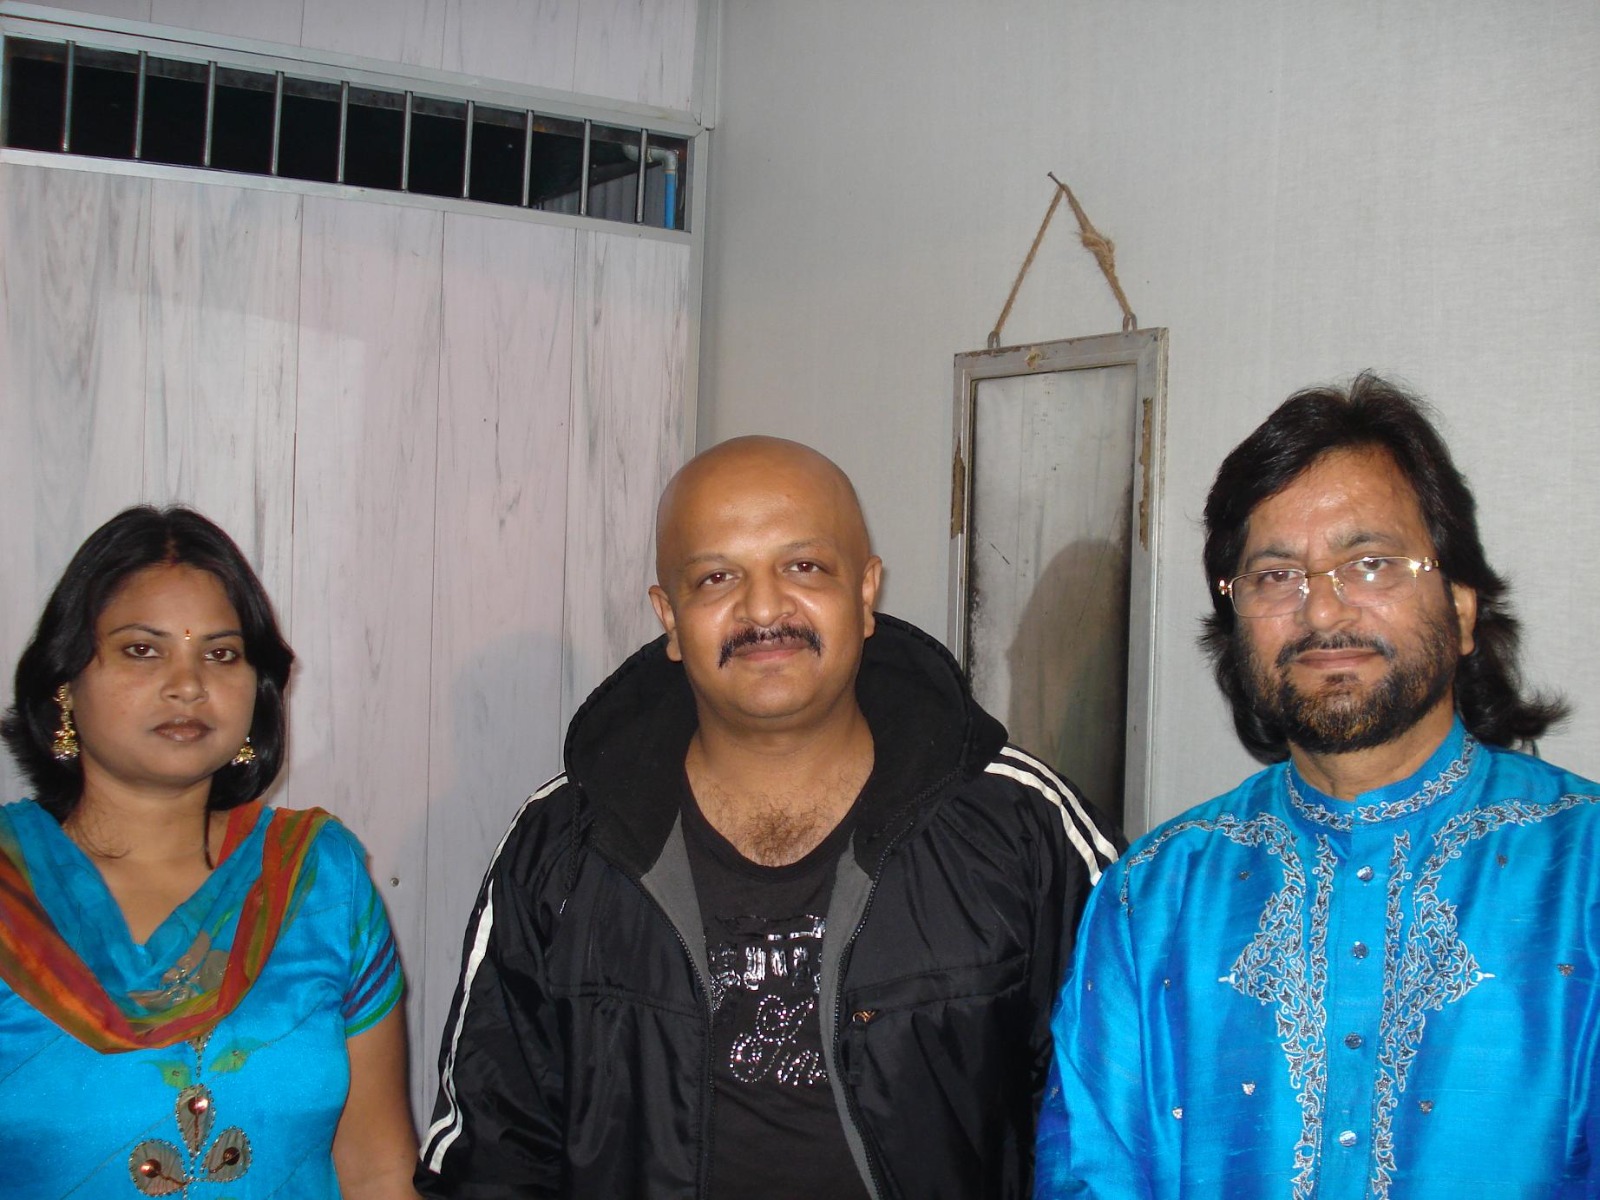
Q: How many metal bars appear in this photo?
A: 10